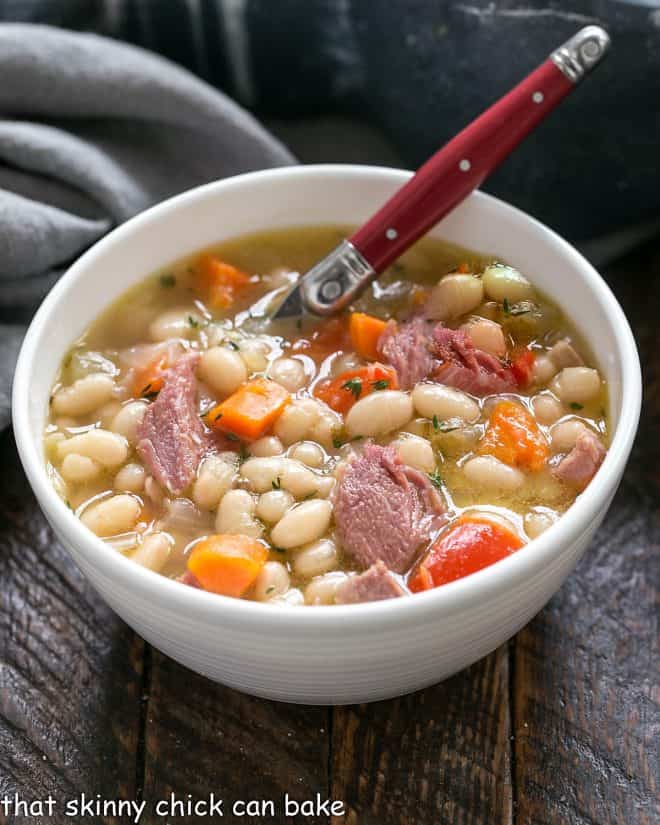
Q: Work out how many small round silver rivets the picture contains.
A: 3